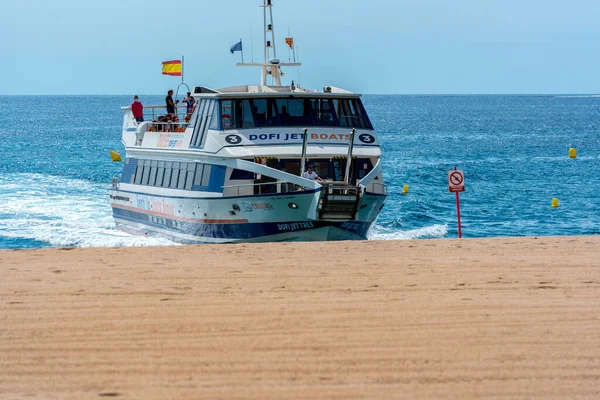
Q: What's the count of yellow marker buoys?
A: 4